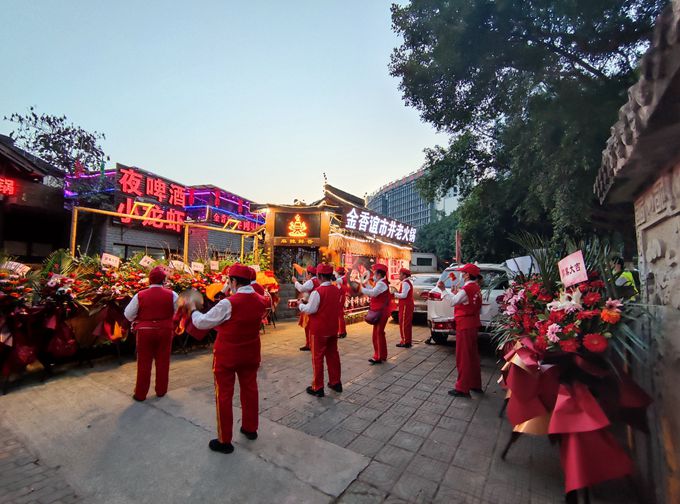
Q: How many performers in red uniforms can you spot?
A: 9